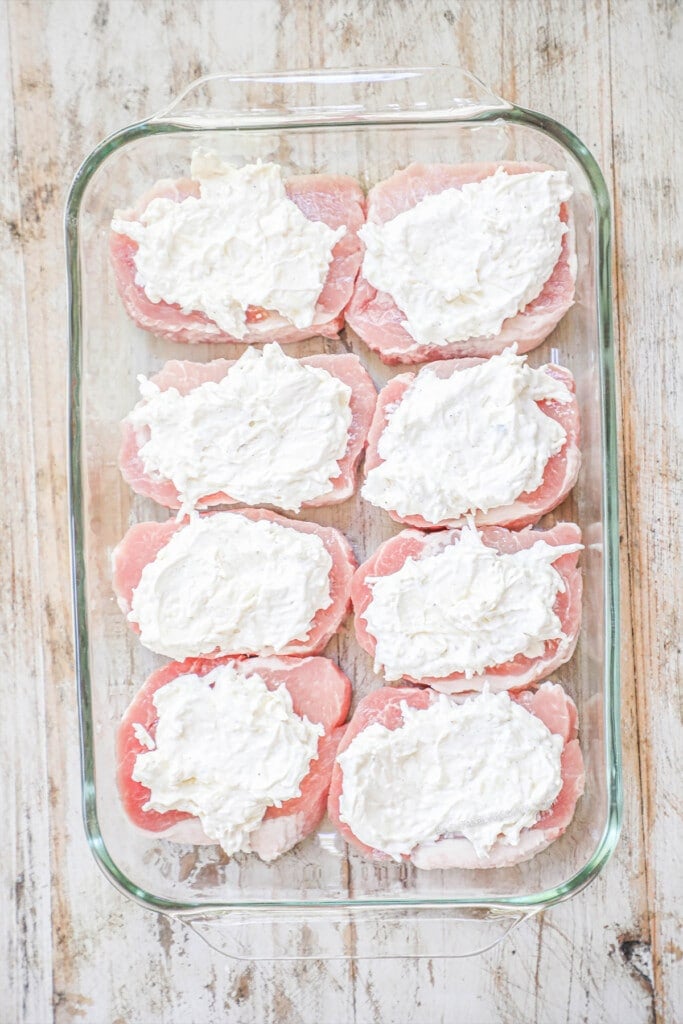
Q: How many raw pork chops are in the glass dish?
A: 8